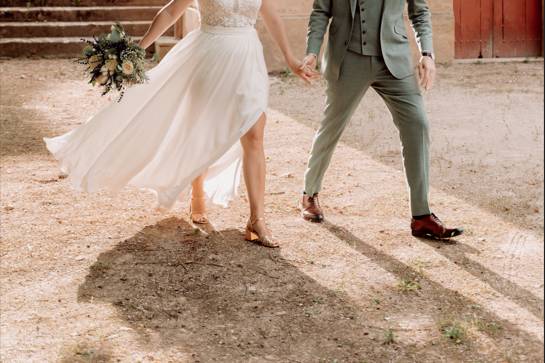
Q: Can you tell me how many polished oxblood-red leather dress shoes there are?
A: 2